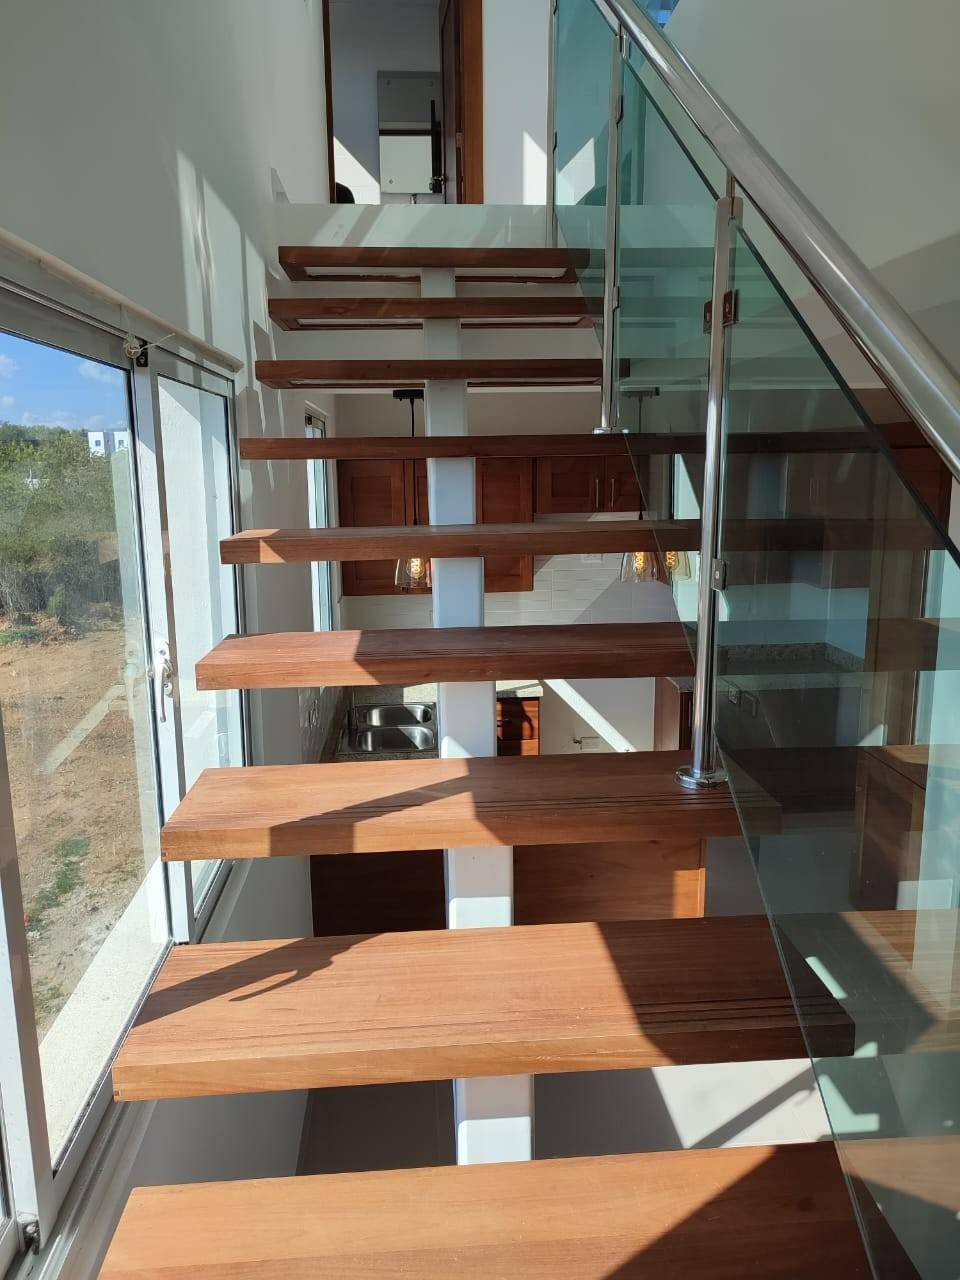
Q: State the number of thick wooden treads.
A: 9